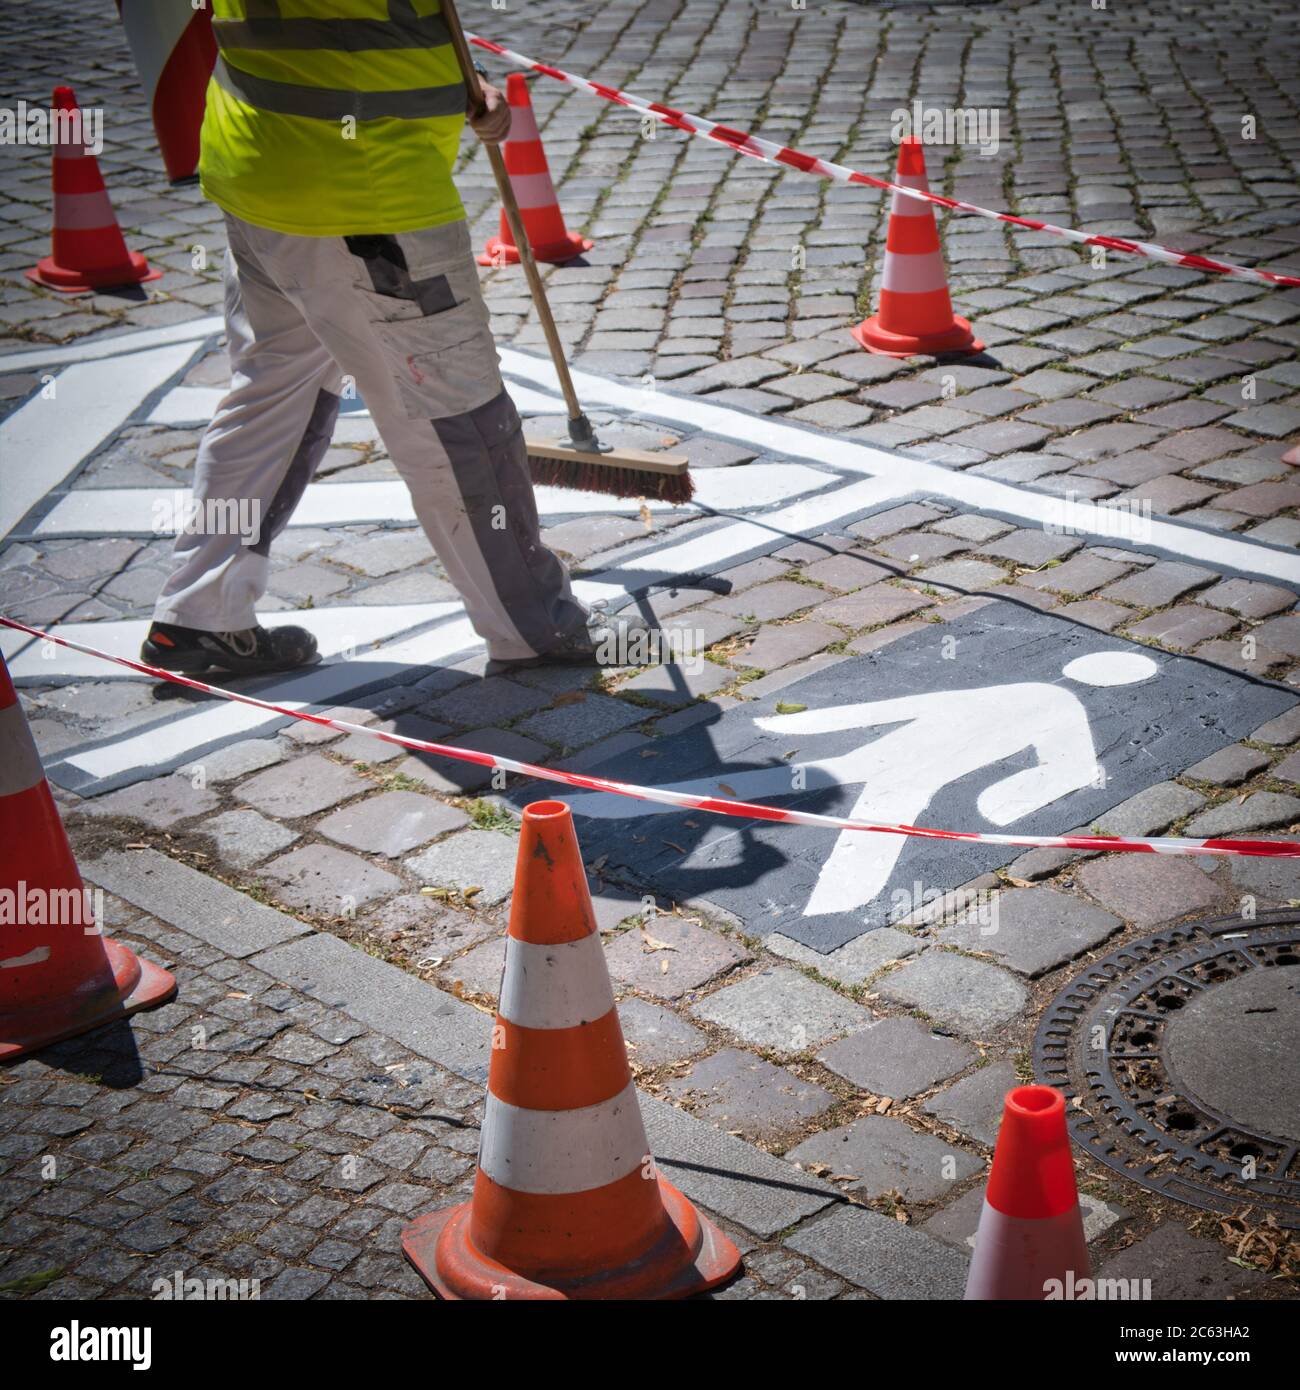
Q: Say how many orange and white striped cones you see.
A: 6